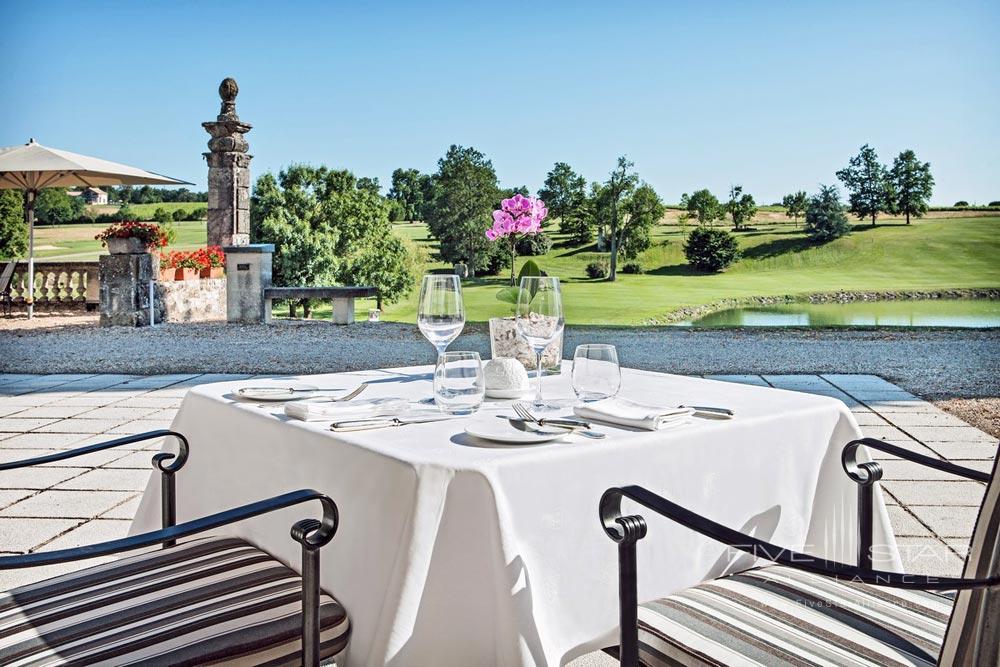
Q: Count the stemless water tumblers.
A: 2